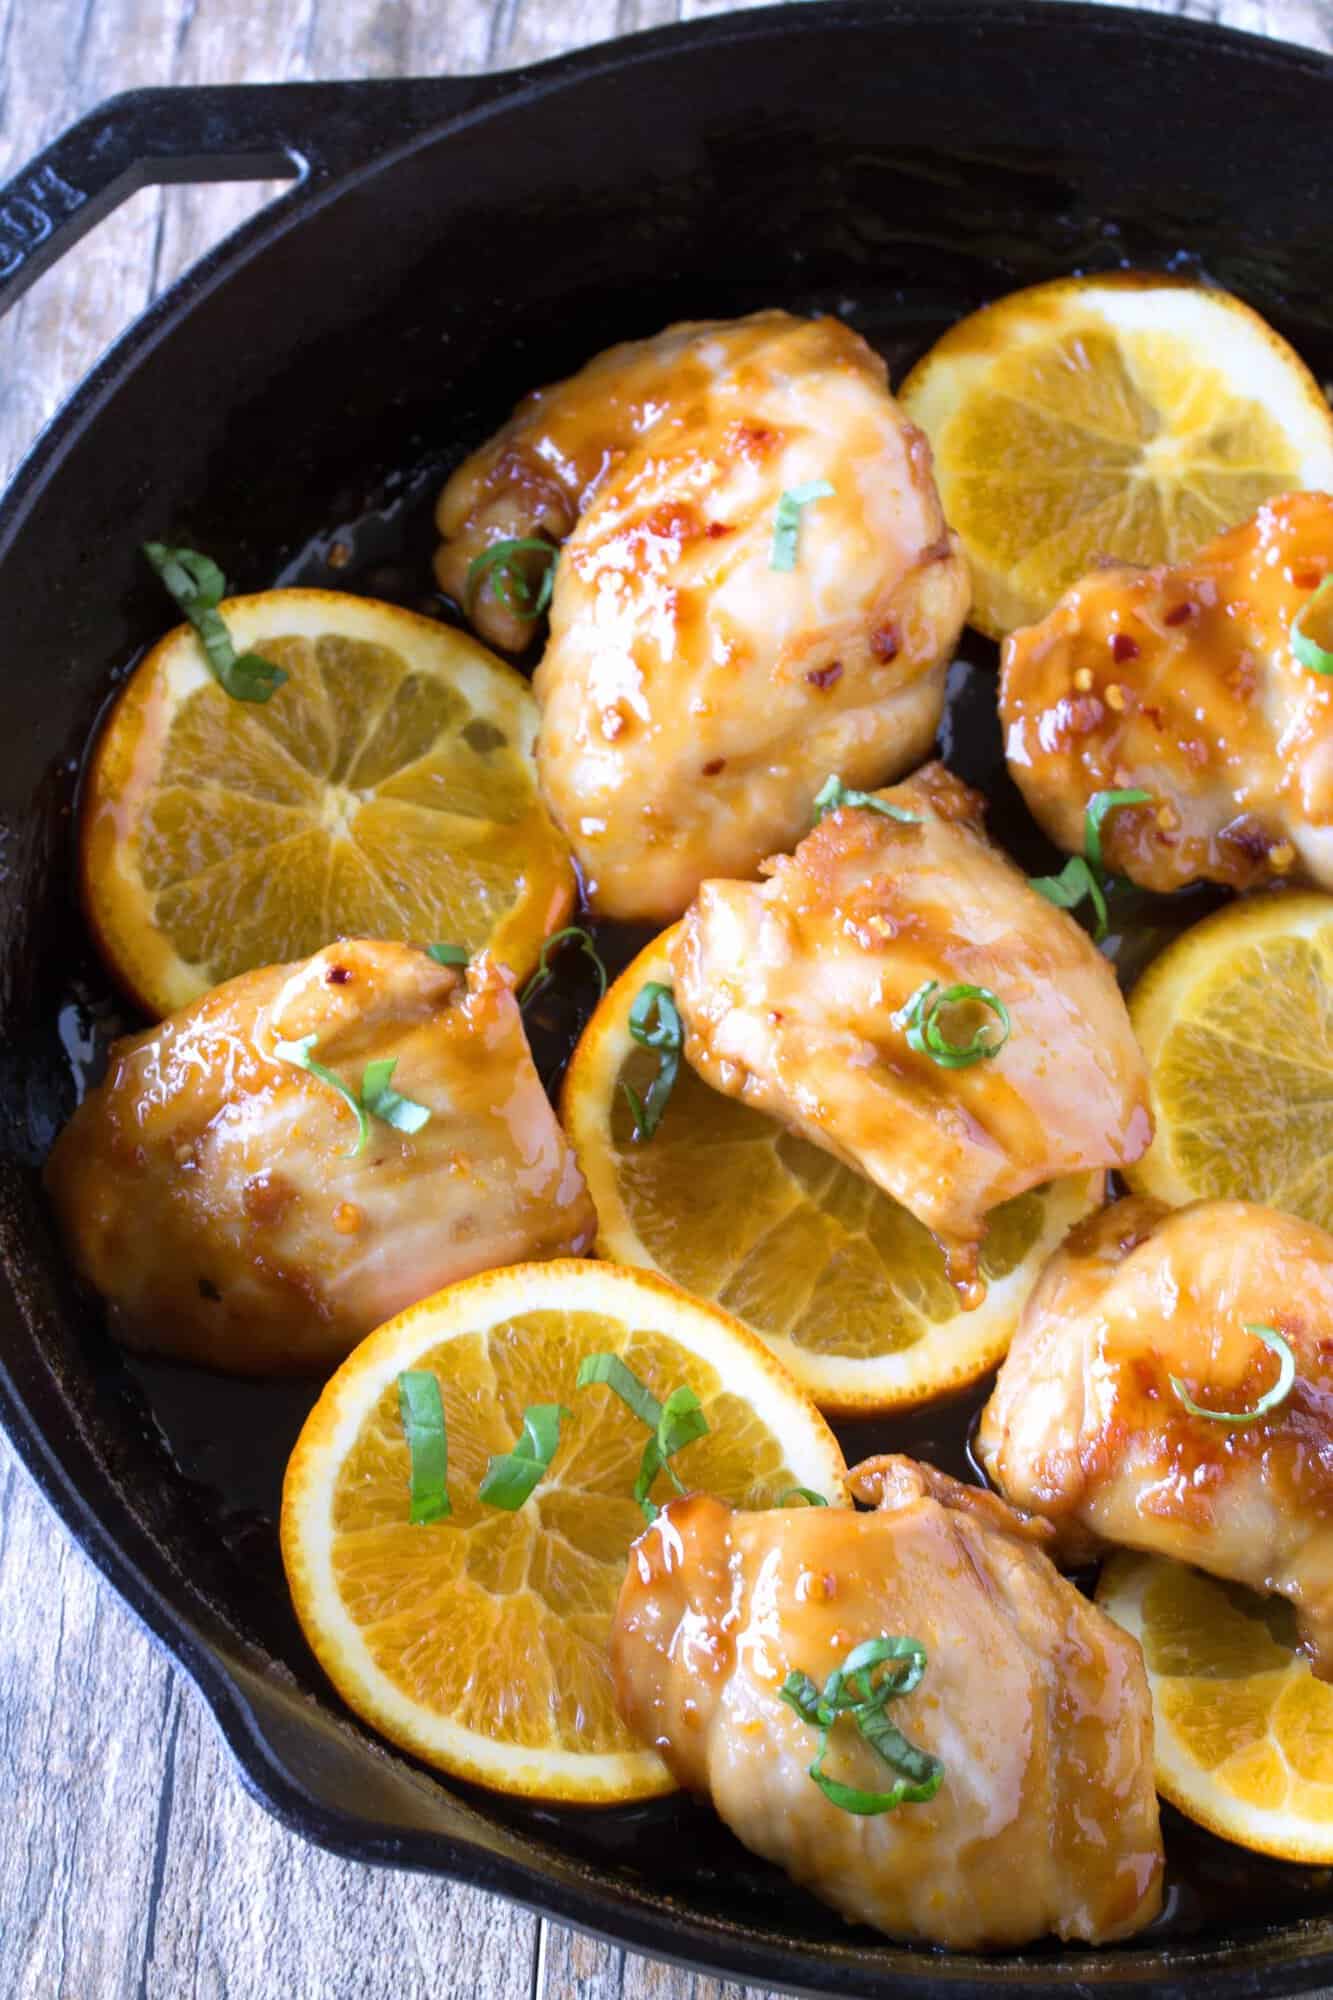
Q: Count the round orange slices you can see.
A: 6